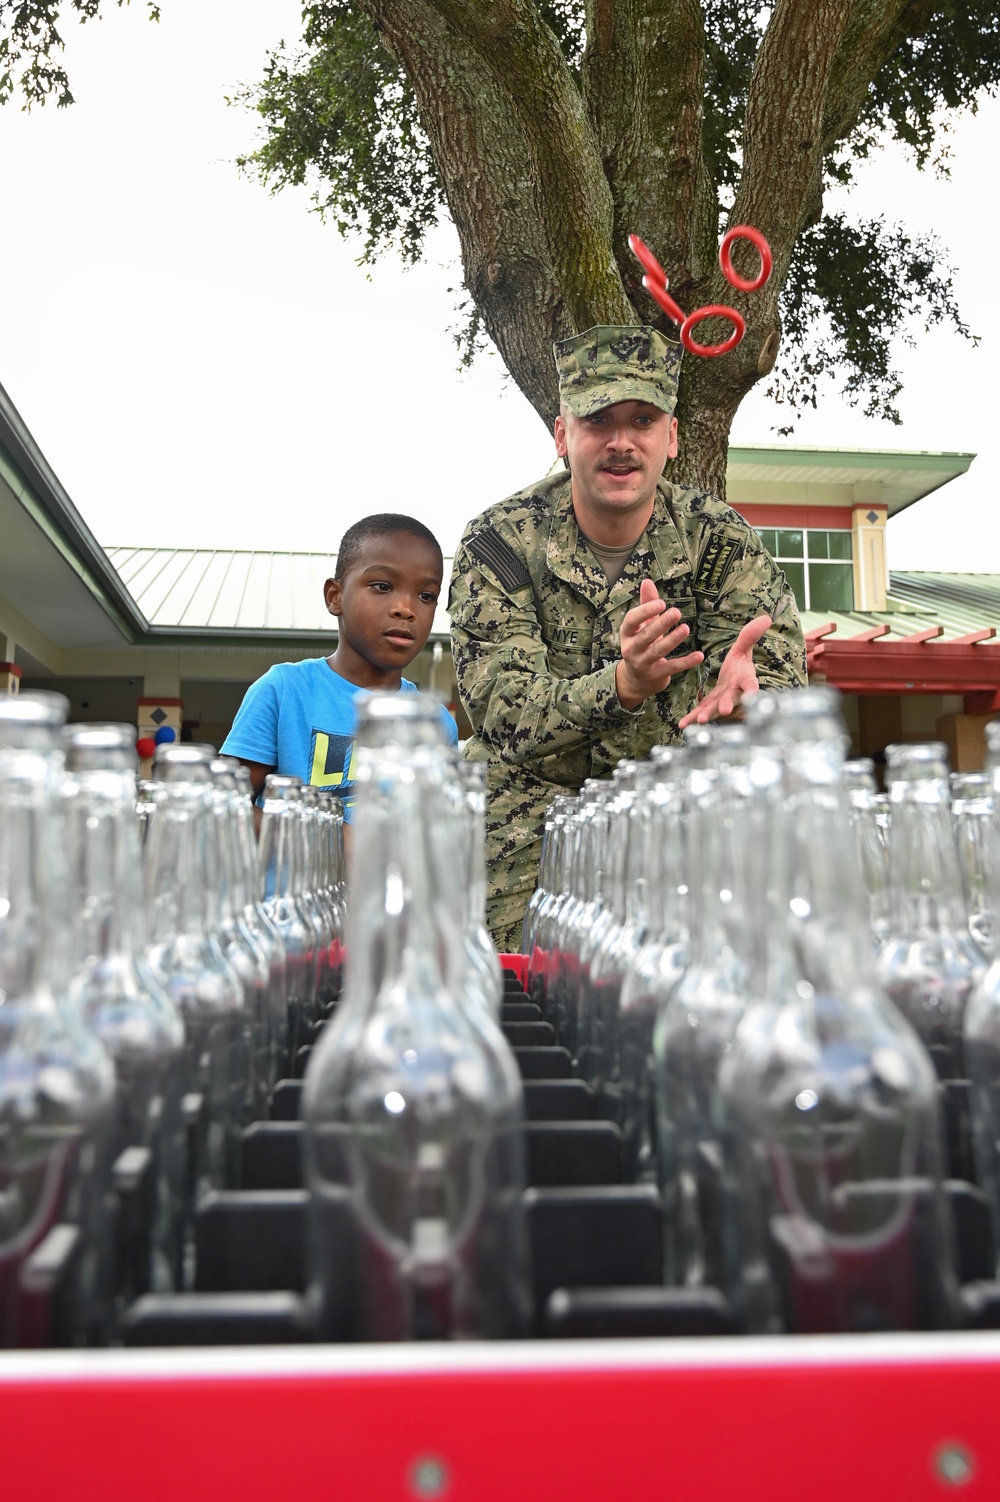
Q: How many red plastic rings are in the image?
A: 4